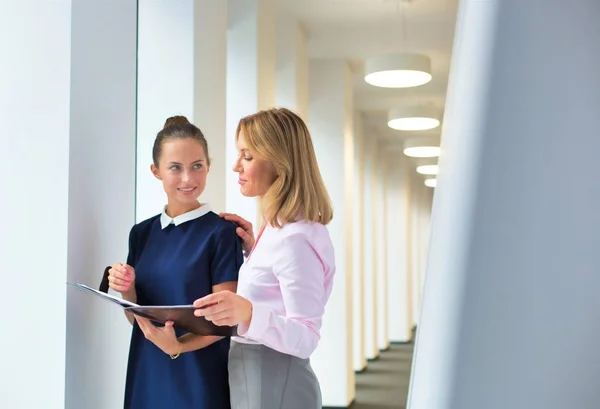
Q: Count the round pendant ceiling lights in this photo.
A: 5